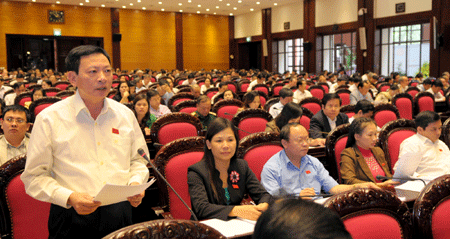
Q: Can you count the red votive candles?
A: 0